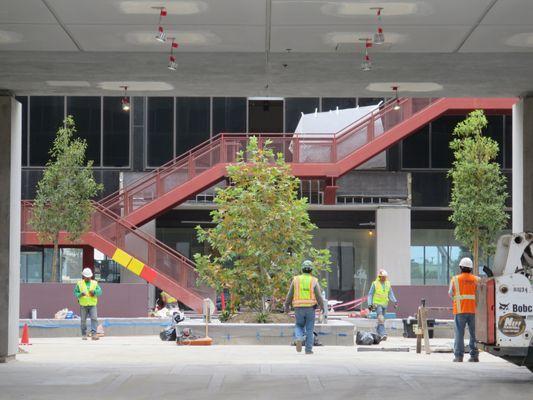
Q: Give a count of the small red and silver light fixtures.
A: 6